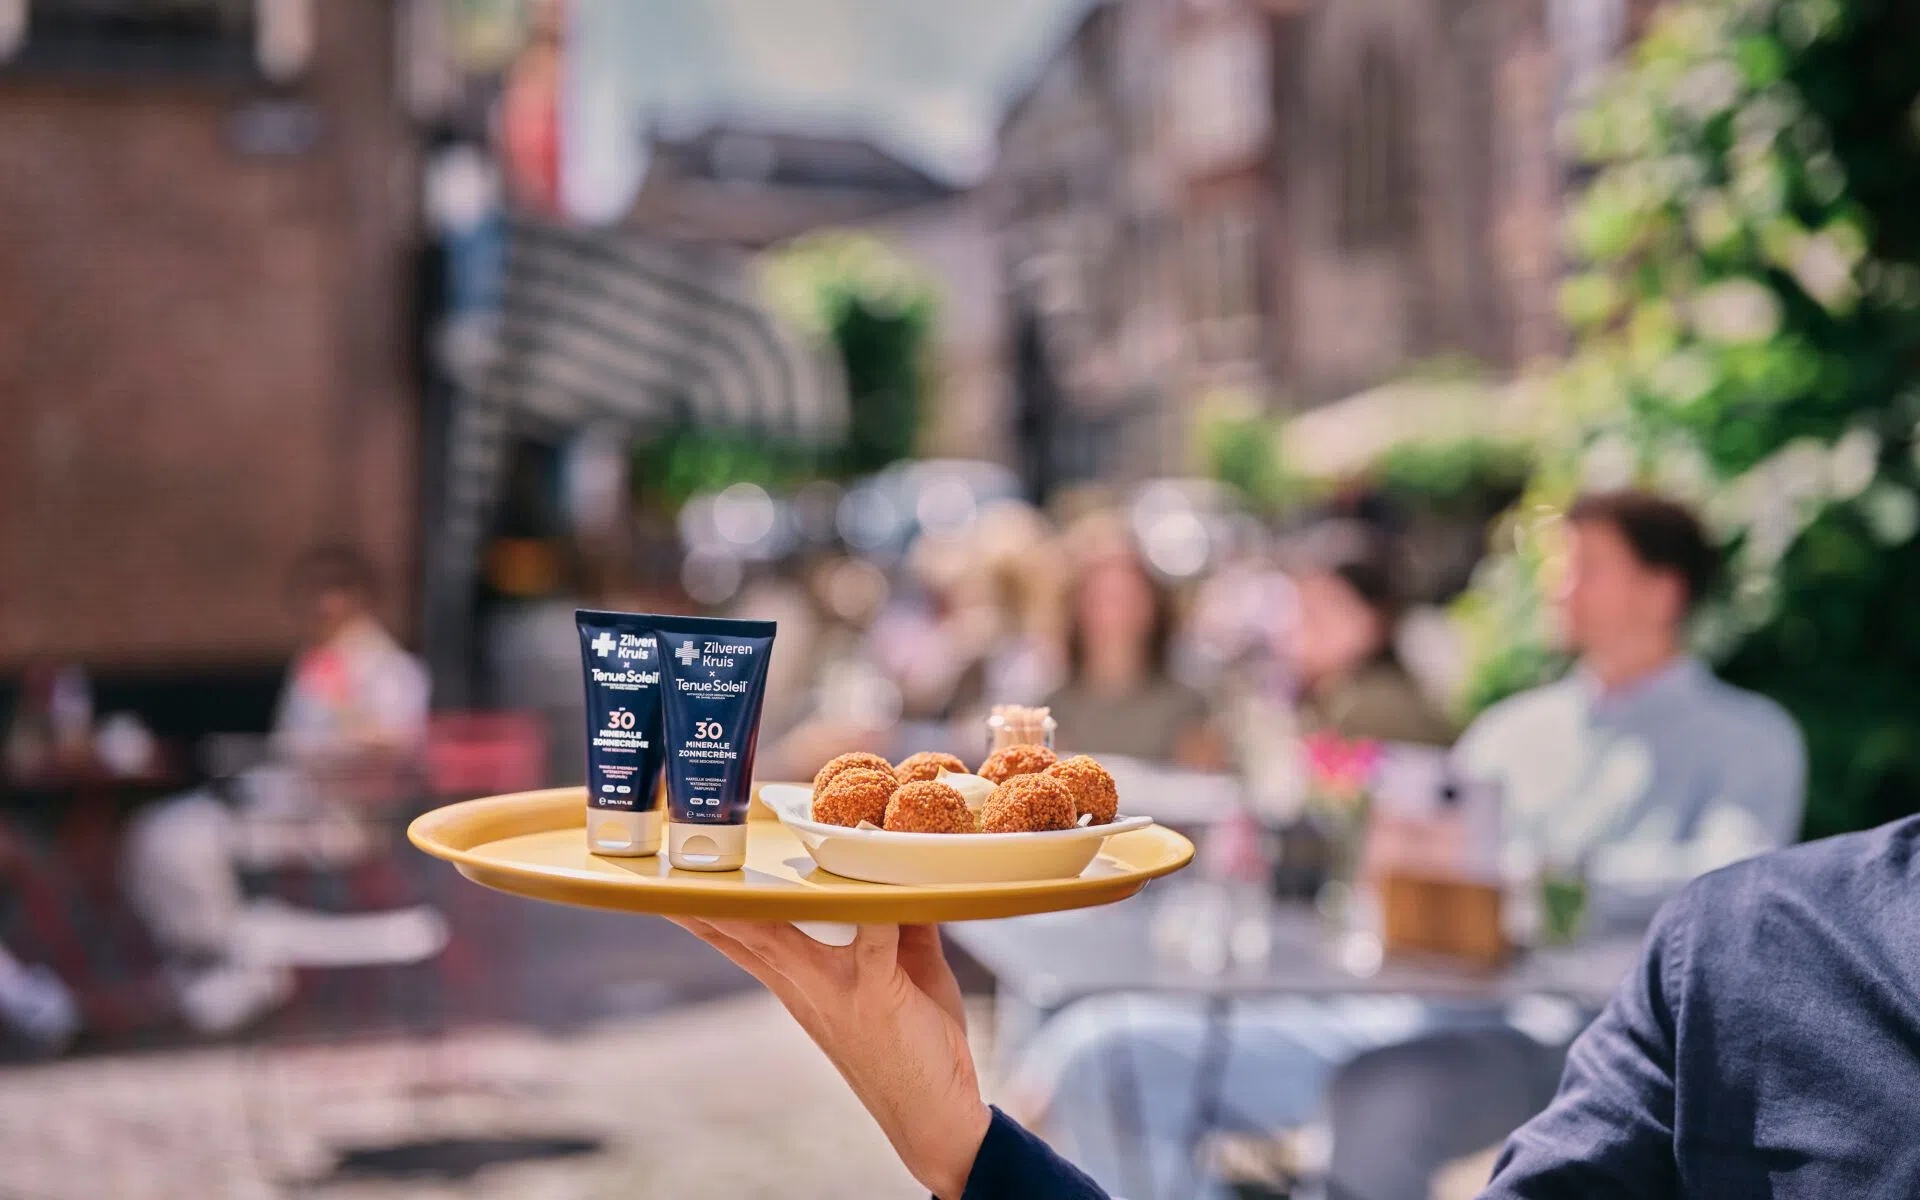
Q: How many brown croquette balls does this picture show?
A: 7